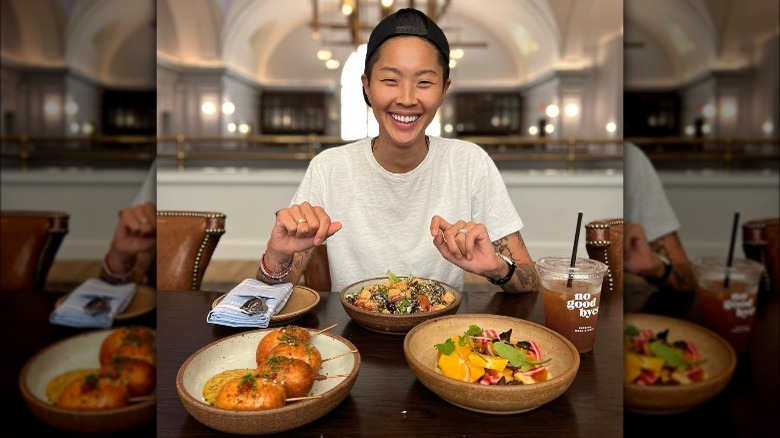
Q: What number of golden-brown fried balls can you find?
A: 4